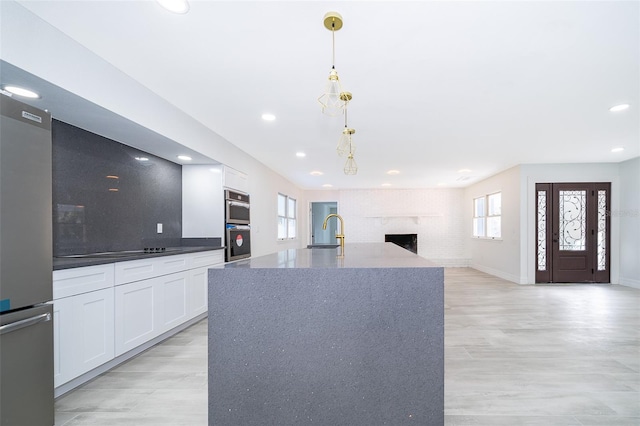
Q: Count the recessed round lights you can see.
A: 13